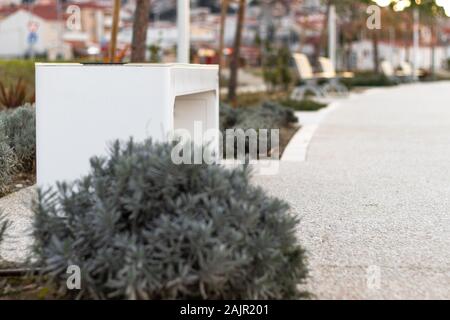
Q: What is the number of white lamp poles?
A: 3